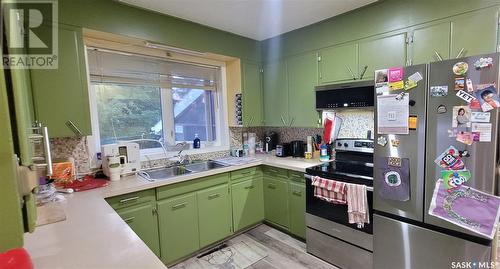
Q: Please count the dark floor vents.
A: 1